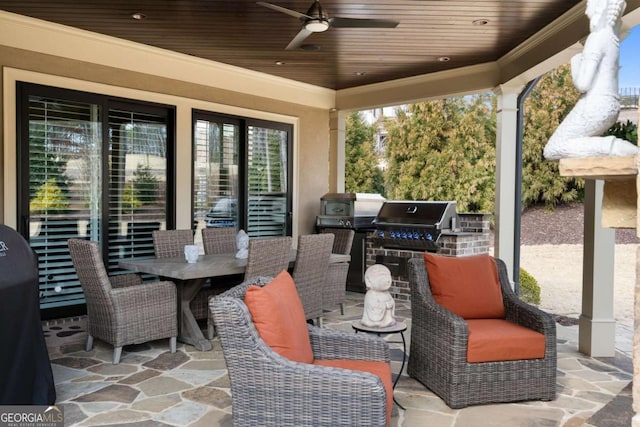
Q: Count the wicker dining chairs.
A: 6